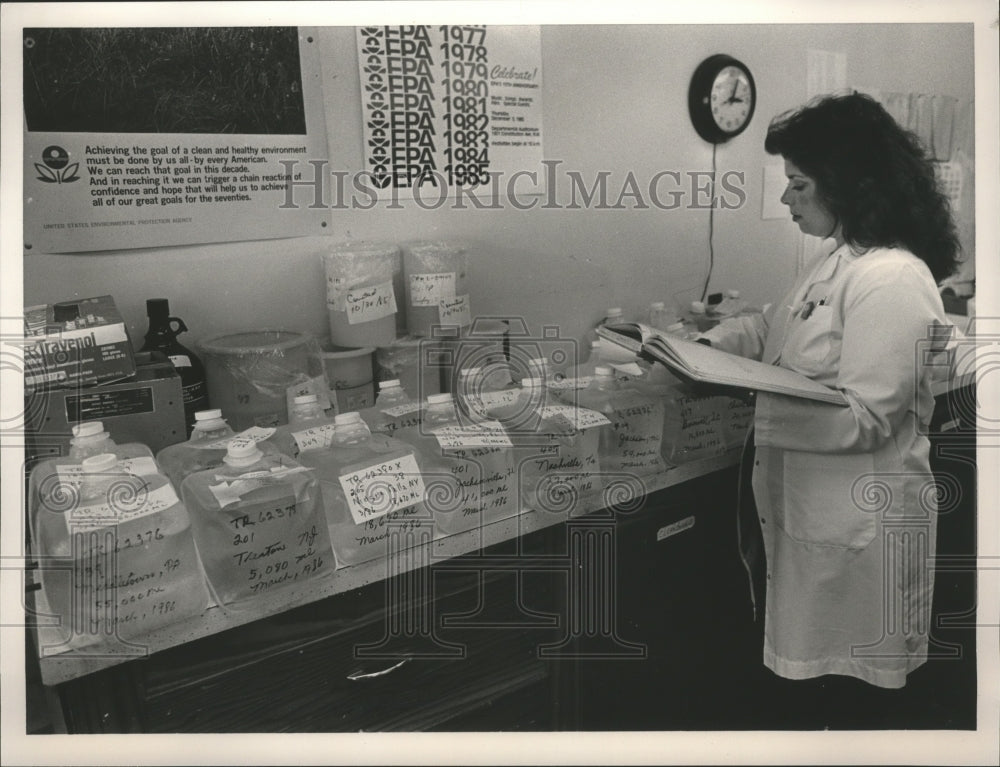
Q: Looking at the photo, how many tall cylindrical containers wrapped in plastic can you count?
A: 2